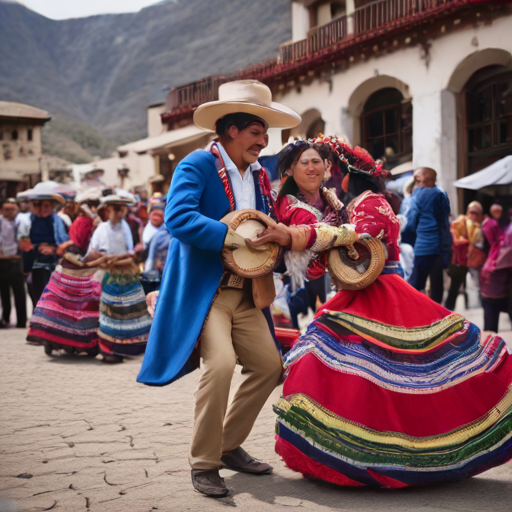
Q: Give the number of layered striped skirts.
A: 3